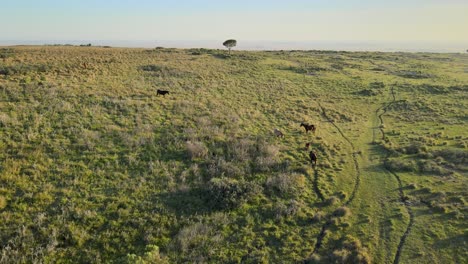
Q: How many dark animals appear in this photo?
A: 3